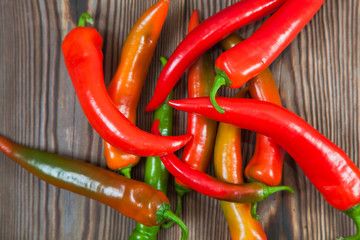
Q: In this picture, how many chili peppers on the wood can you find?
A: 11